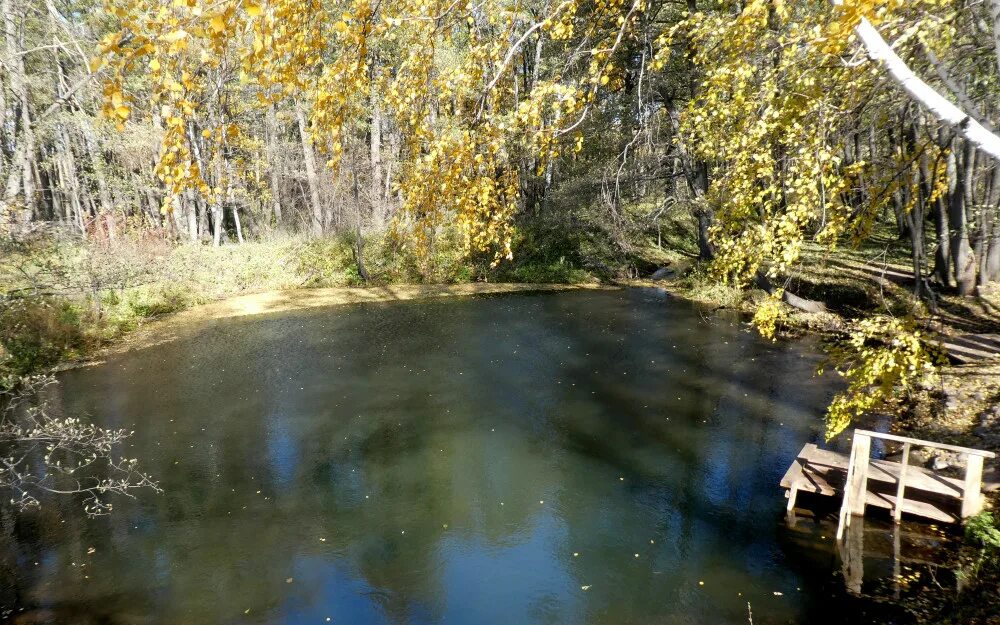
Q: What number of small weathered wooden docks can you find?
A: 1